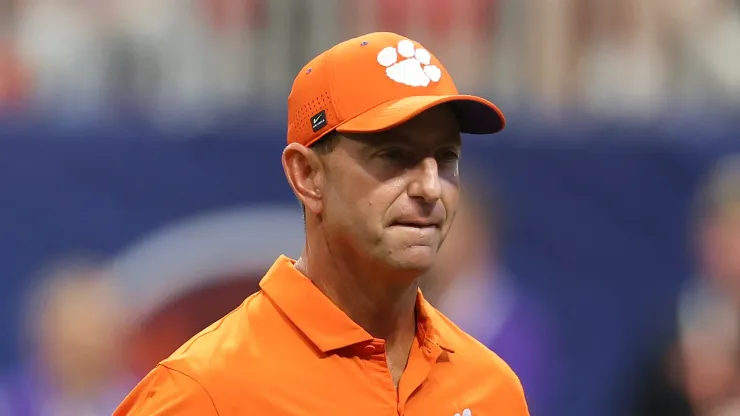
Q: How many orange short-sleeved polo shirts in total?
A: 1